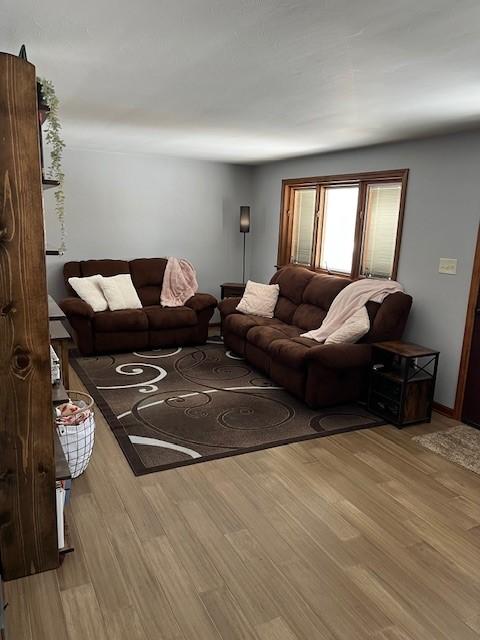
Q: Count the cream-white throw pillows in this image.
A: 4